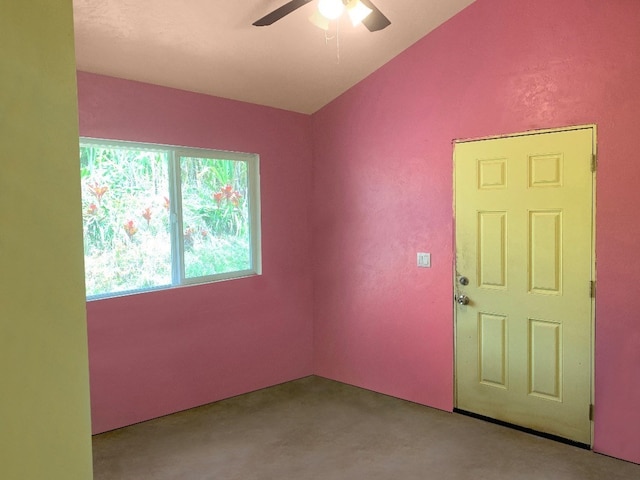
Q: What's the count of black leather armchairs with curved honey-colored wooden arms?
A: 0